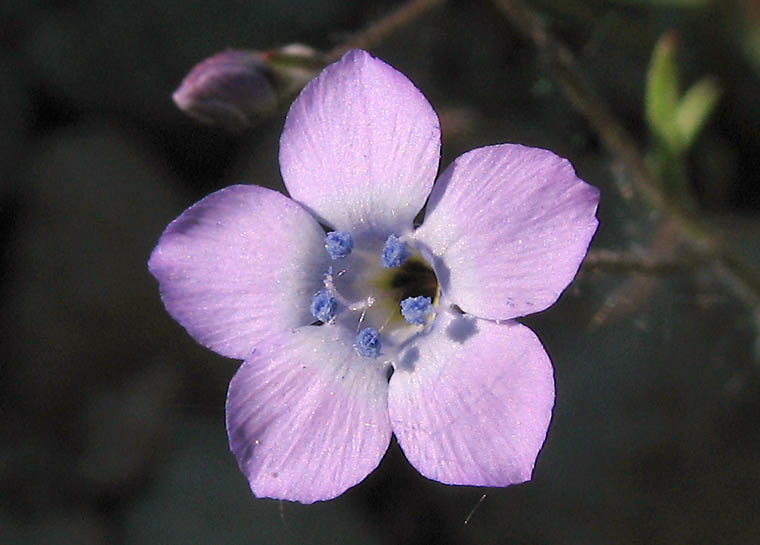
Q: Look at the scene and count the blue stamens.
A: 5